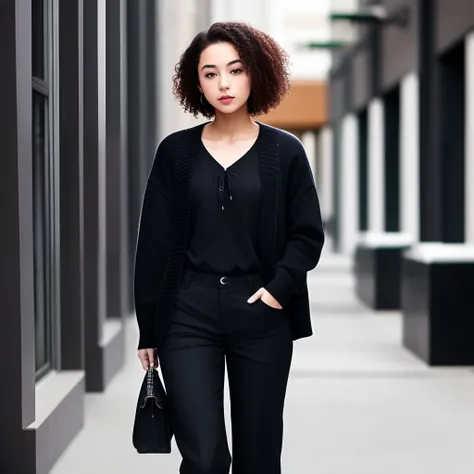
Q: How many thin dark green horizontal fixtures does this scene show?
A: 2